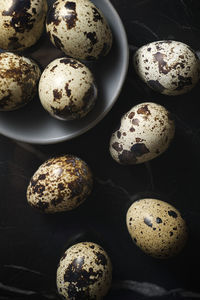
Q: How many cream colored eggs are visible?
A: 9